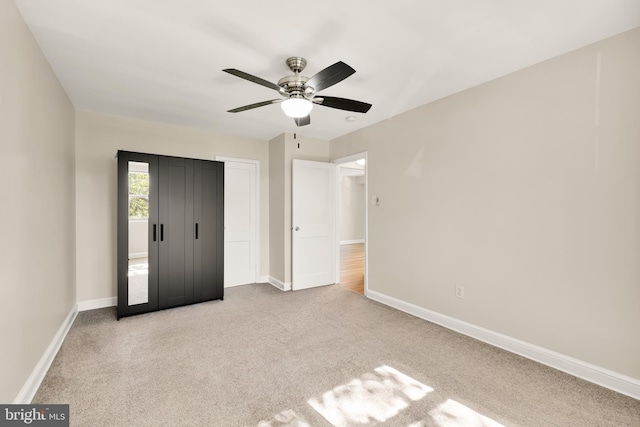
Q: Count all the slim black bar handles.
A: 3